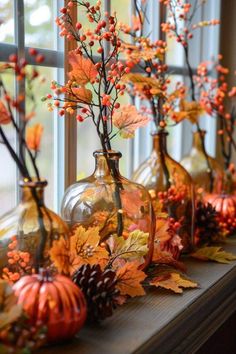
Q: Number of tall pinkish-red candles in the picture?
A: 0